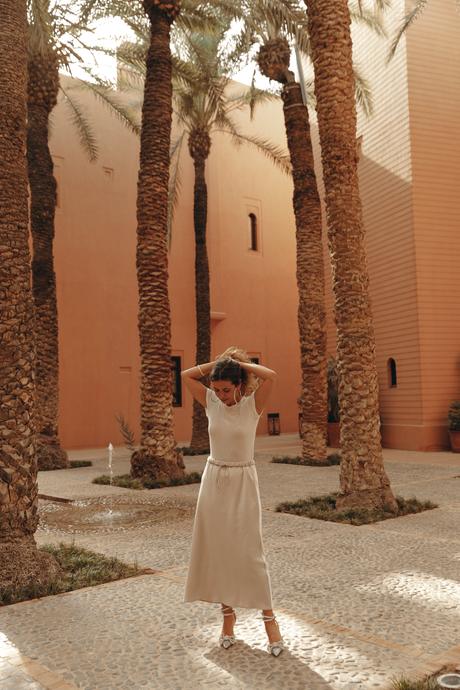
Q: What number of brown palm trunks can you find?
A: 6